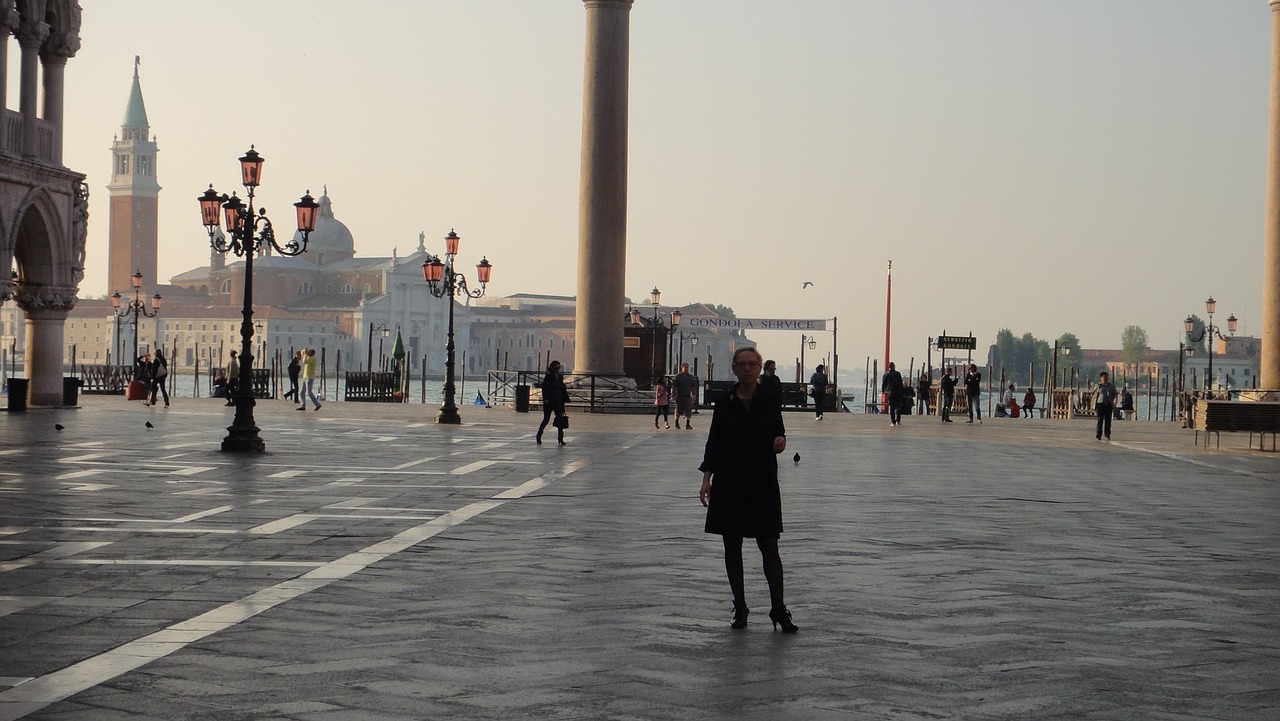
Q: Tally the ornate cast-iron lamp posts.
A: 5